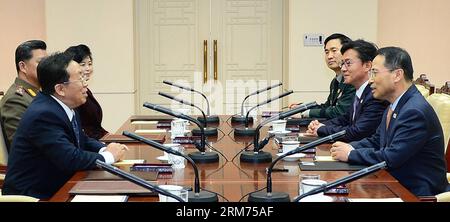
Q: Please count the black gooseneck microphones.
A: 10